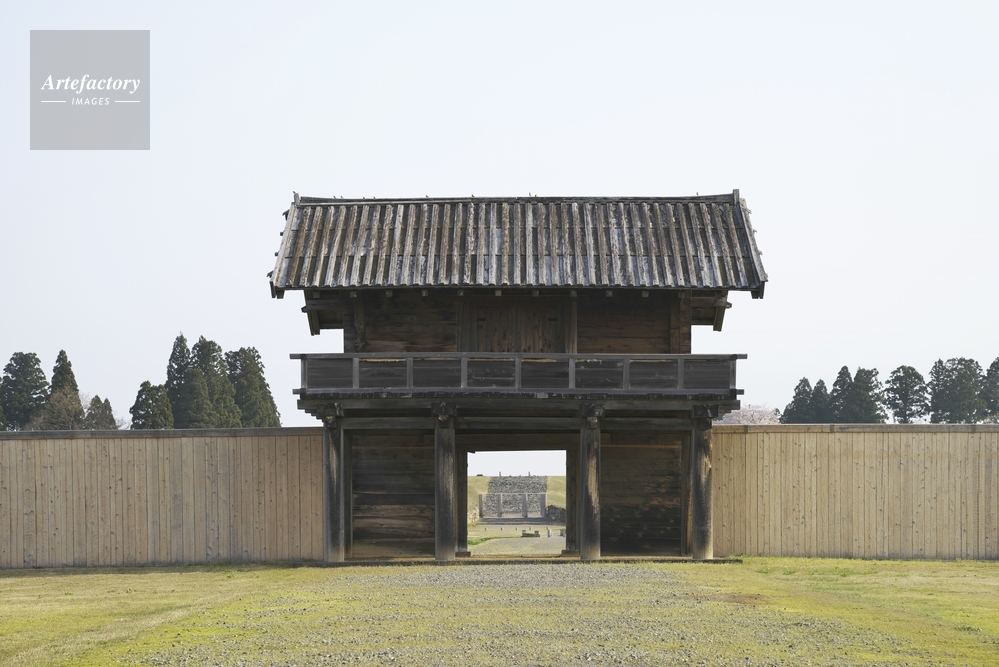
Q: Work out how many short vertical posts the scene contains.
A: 9